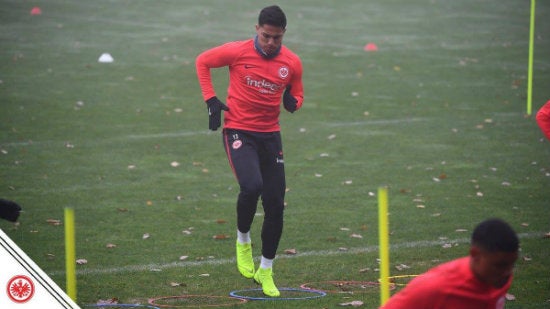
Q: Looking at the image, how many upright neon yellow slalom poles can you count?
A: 3